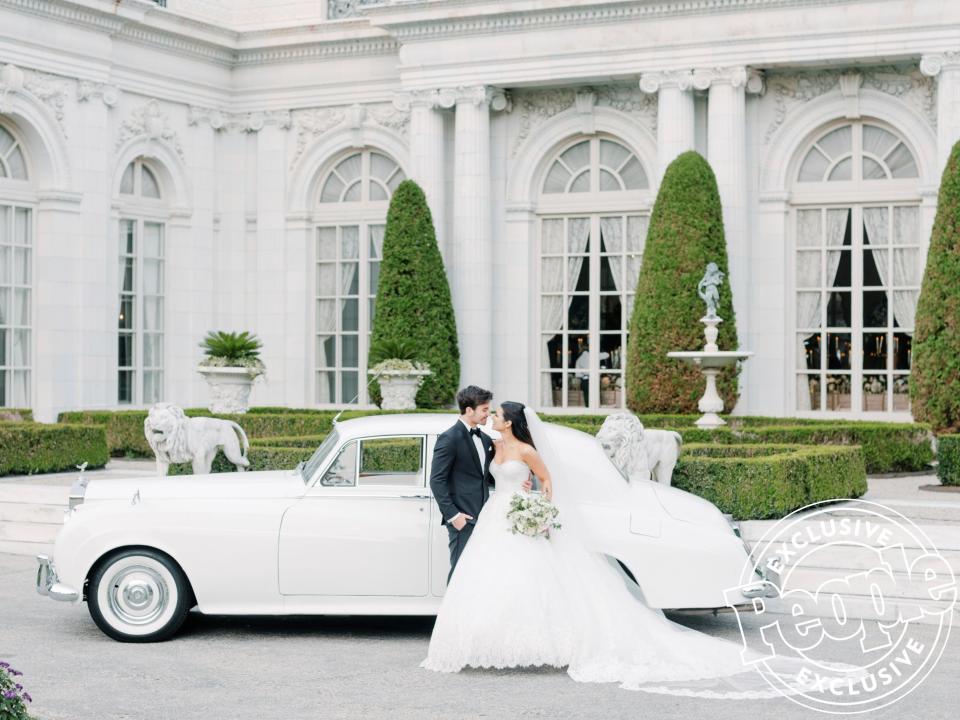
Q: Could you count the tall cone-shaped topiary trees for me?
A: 3